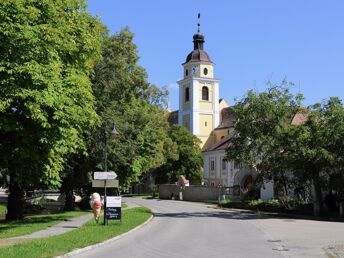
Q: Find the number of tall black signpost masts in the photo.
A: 1